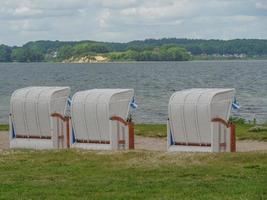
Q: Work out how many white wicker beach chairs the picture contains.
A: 3